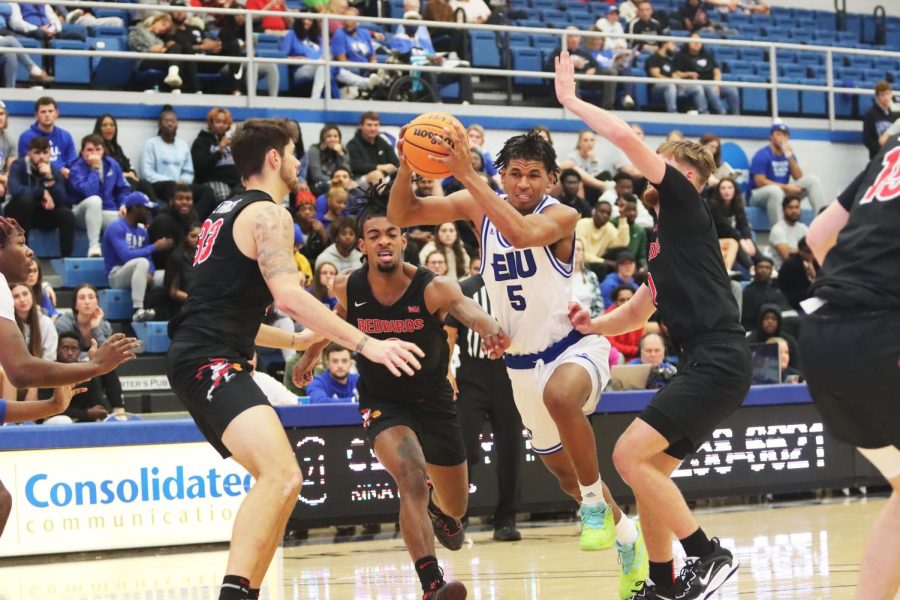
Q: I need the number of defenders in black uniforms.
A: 4